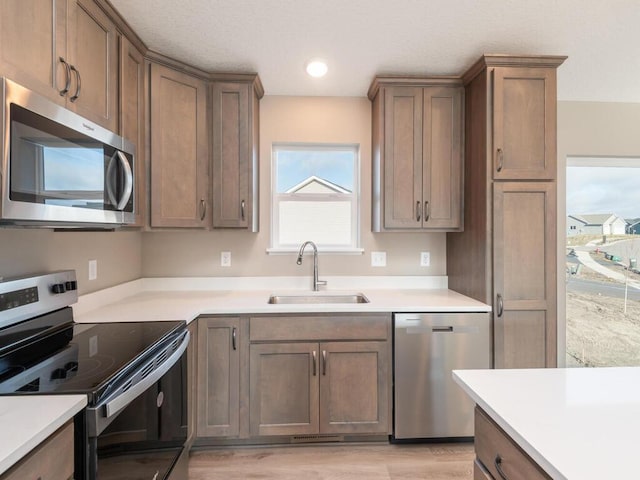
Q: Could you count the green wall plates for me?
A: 0